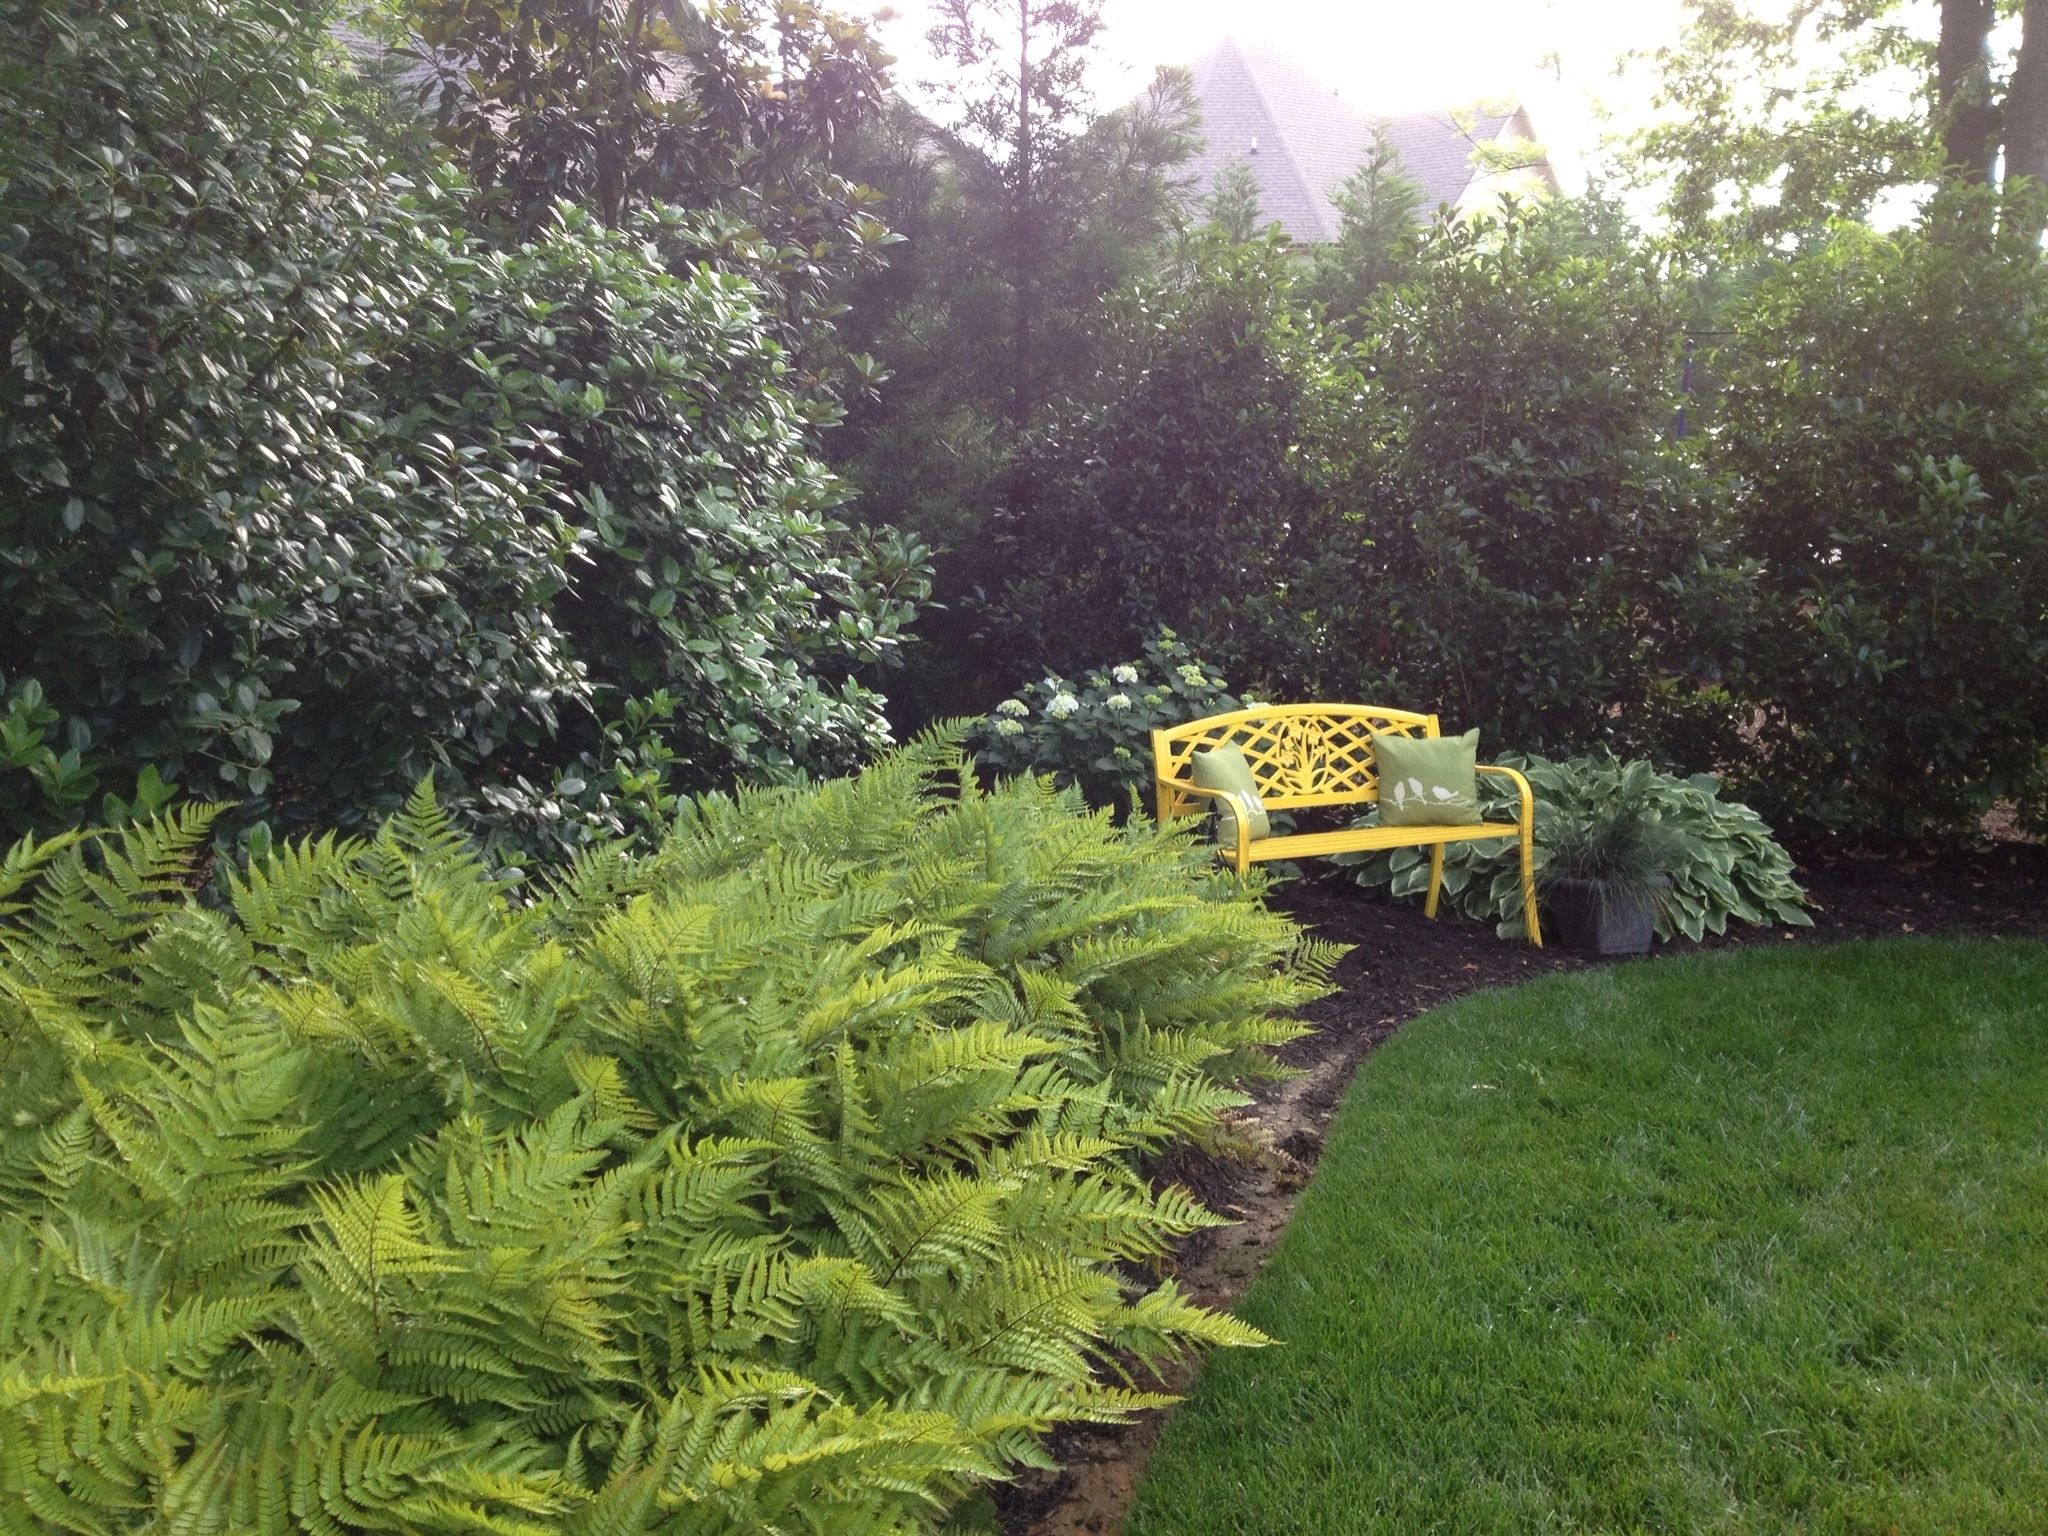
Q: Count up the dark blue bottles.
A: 0